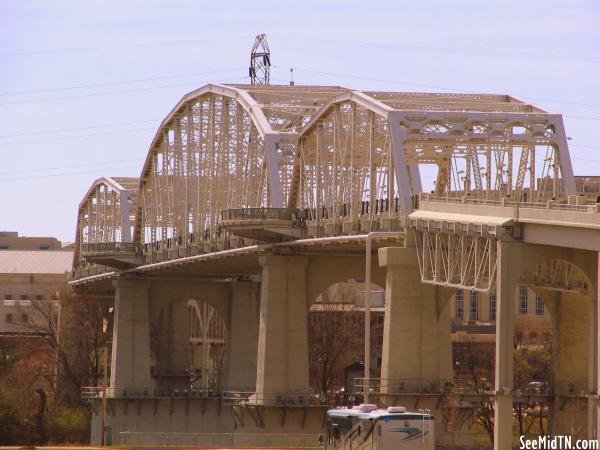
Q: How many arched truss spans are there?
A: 3